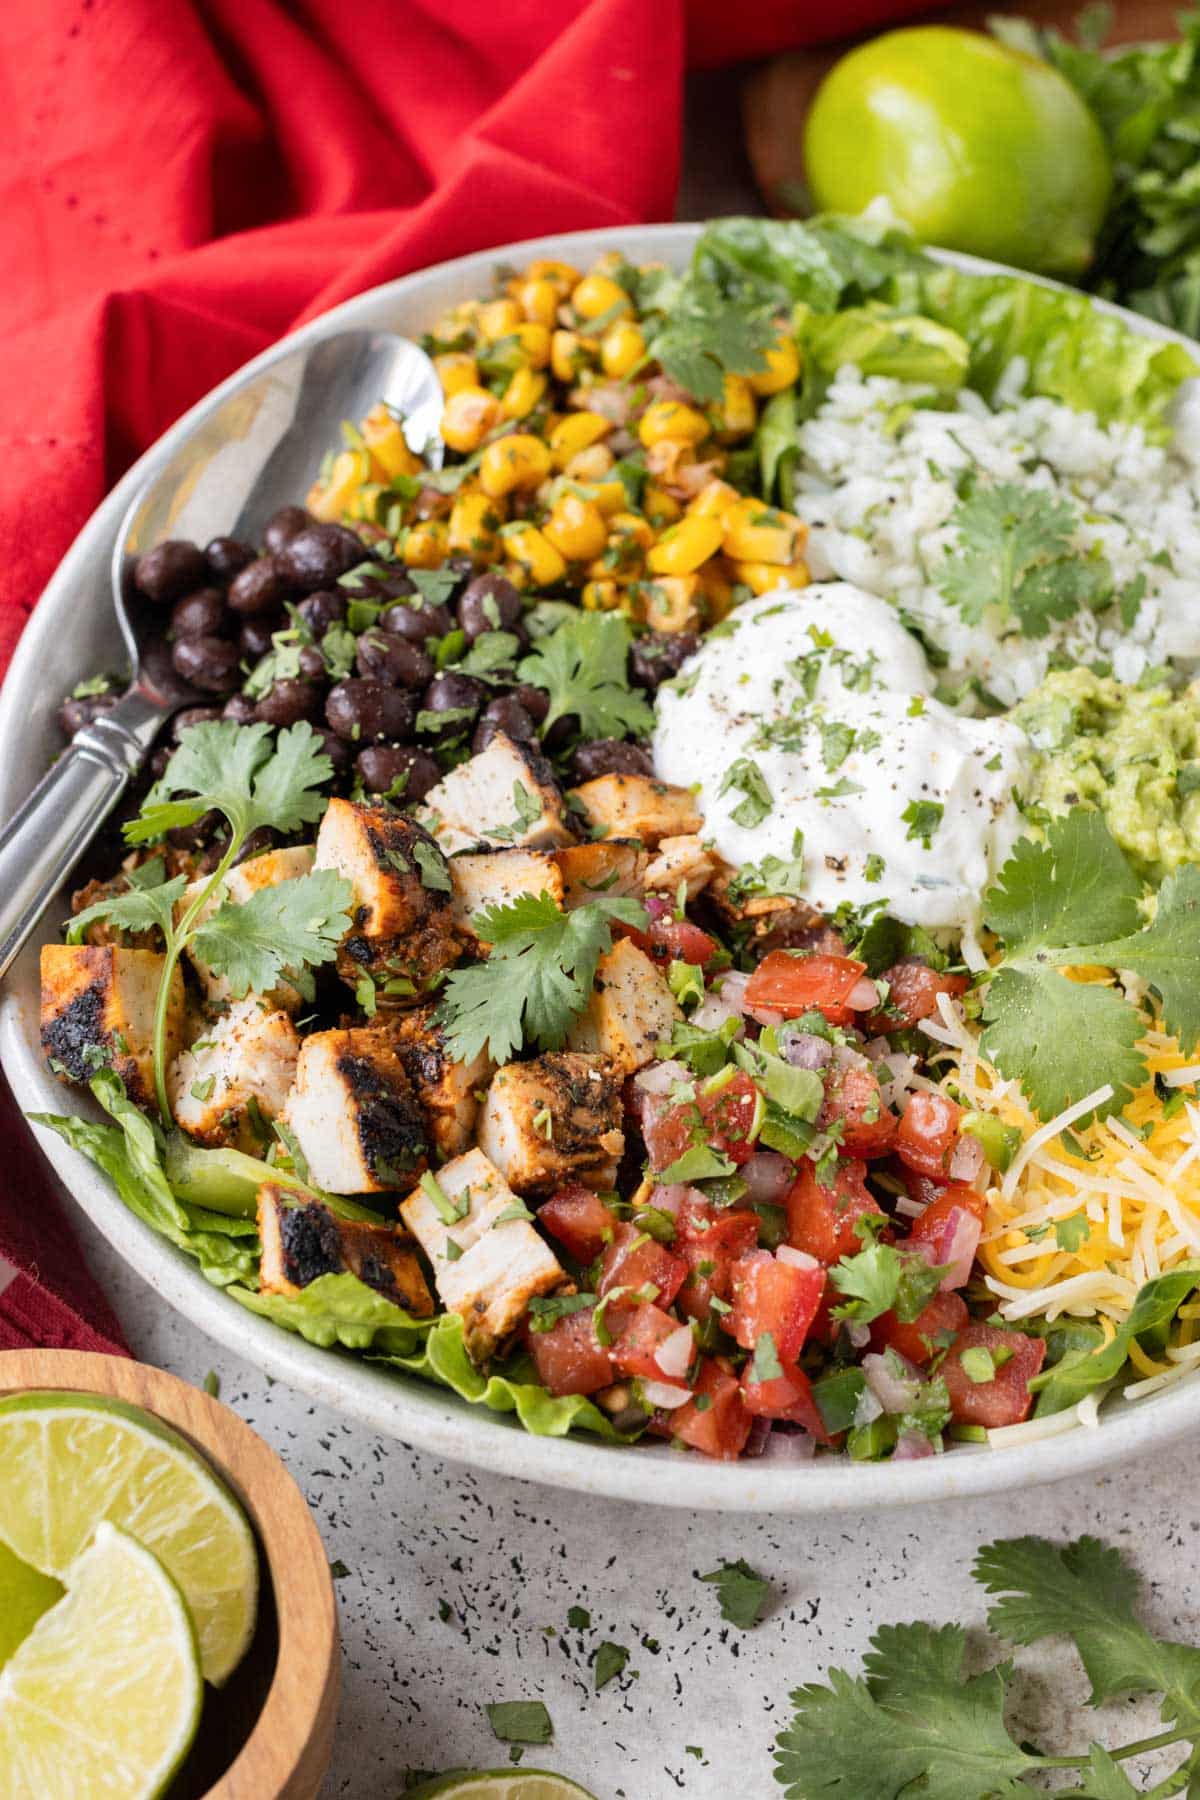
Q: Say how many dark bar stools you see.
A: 0